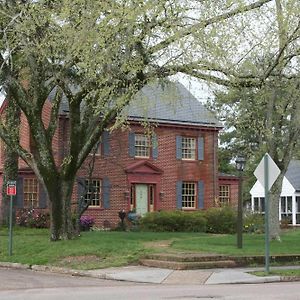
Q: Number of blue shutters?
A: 11